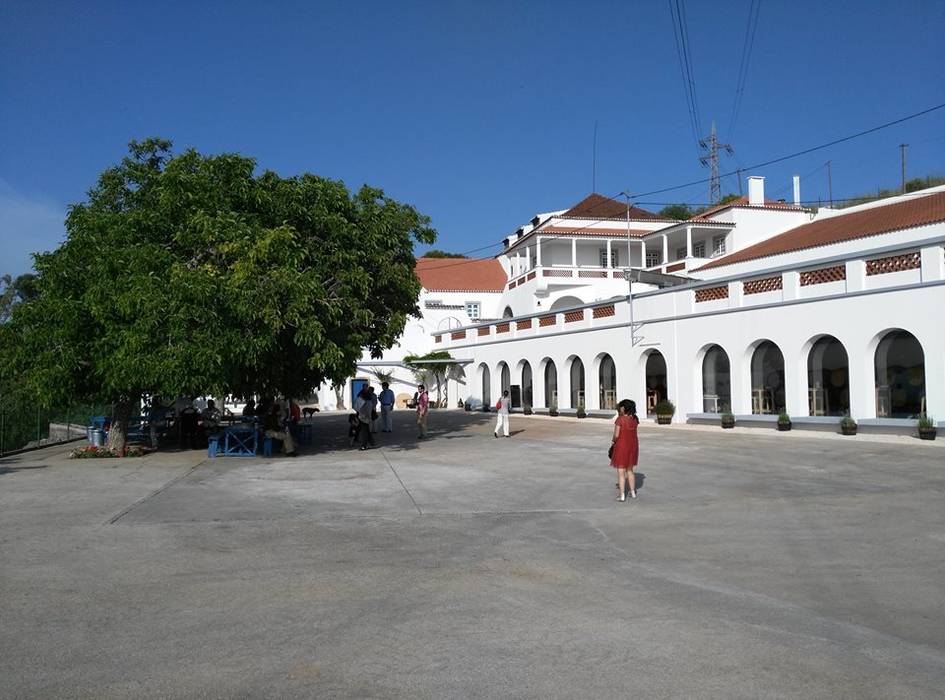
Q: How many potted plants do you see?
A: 8